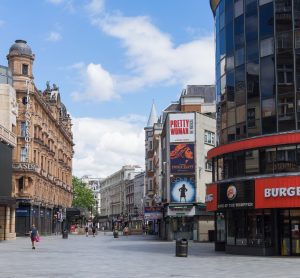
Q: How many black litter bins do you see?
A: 3